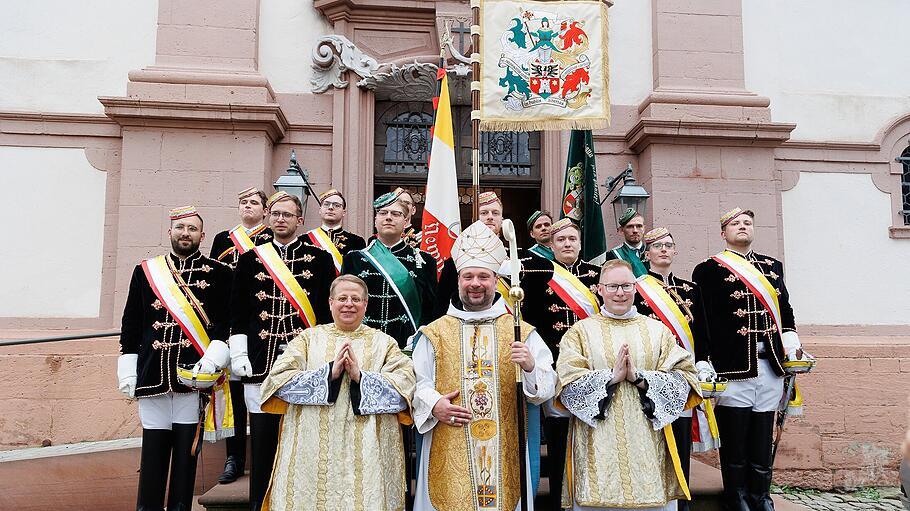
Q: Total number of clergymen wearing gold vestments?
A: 3